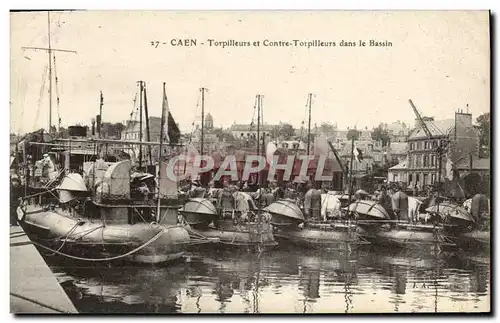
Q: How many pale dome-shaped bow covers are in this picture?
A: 5